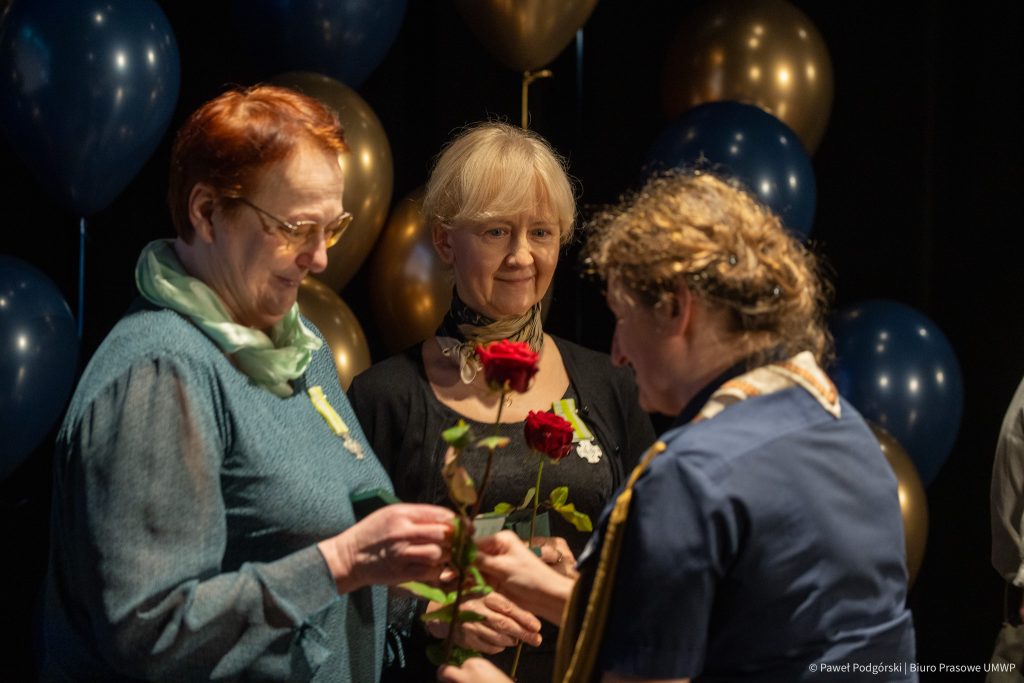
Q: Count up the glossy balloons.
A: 11